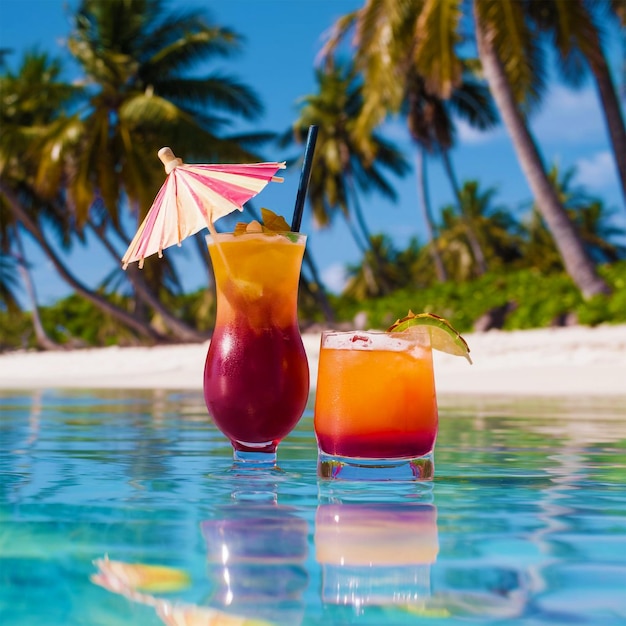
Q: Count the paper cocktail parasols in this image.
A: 1